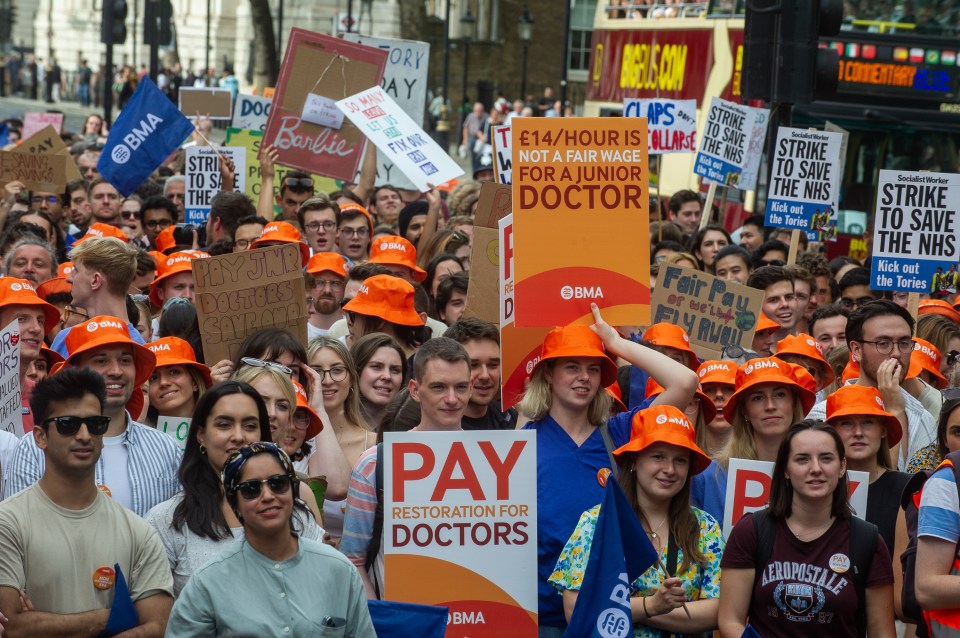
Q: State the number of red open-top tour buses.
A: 1